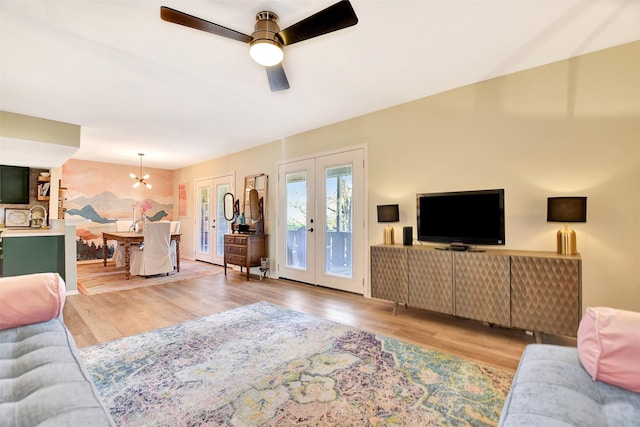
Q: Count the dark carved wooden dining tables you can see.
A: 1